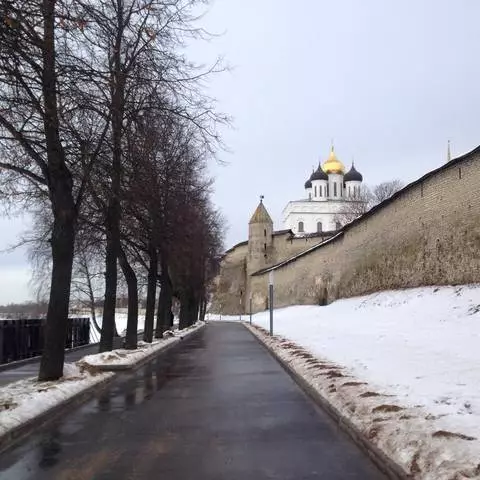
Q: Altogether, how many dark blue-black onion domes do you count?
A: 3